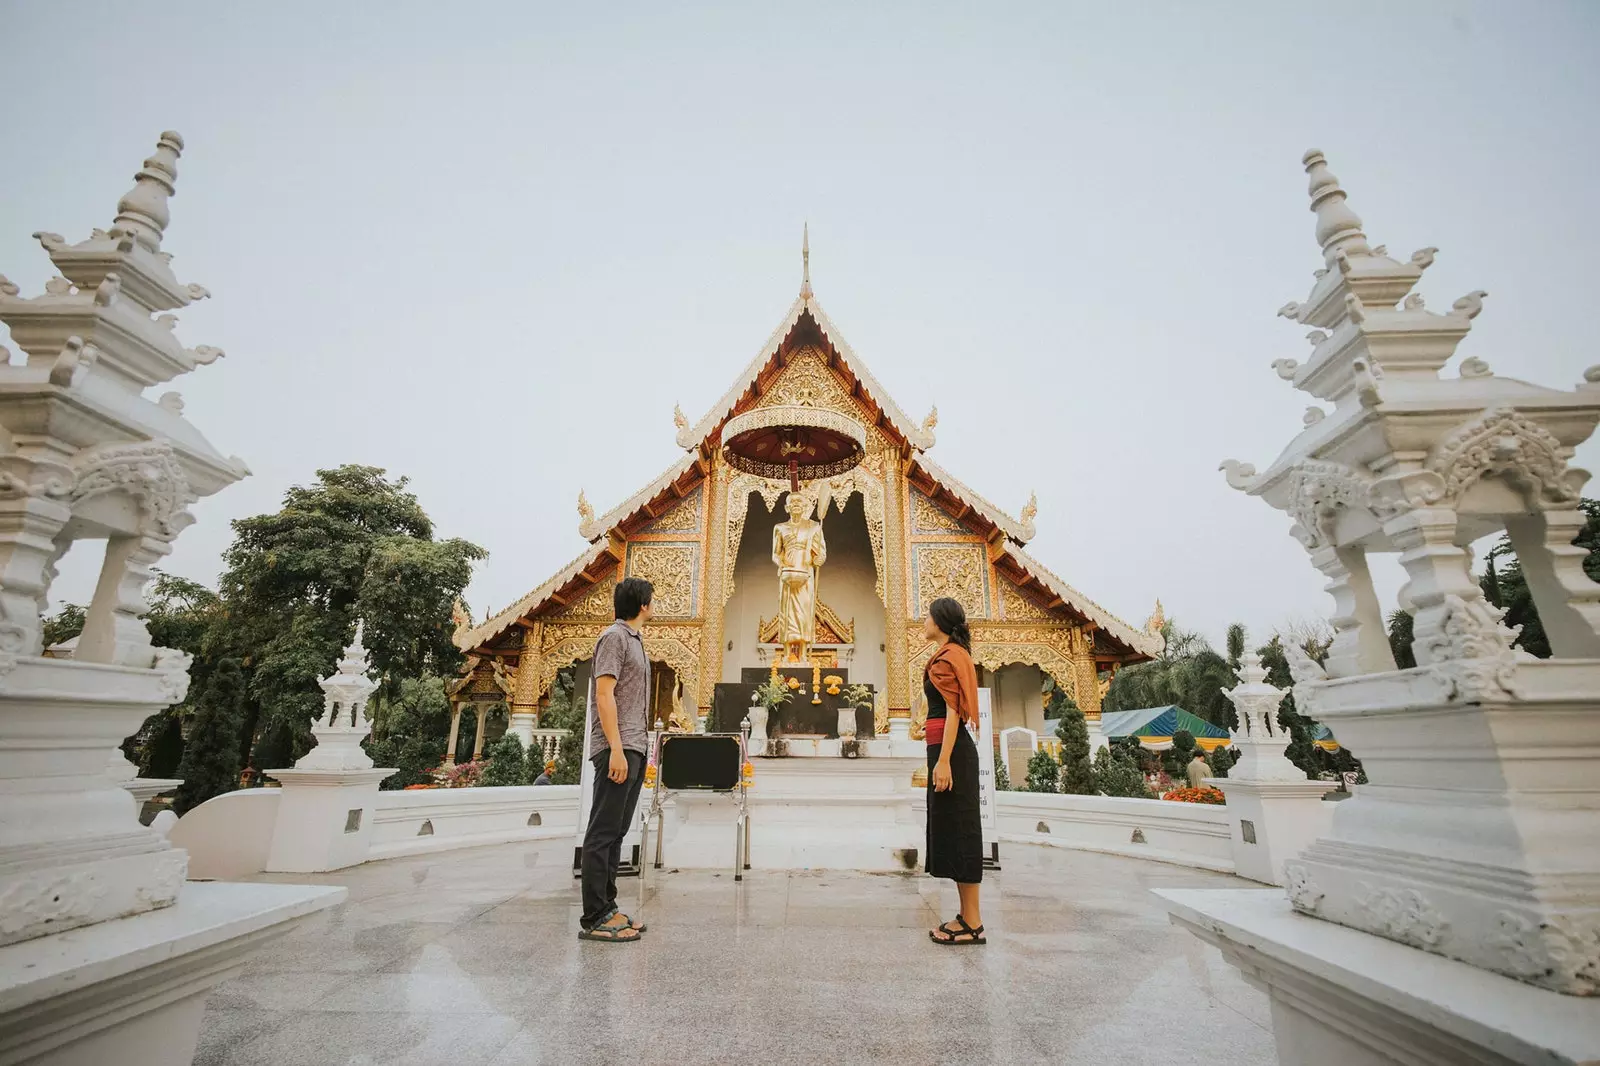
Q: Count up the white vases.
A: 2